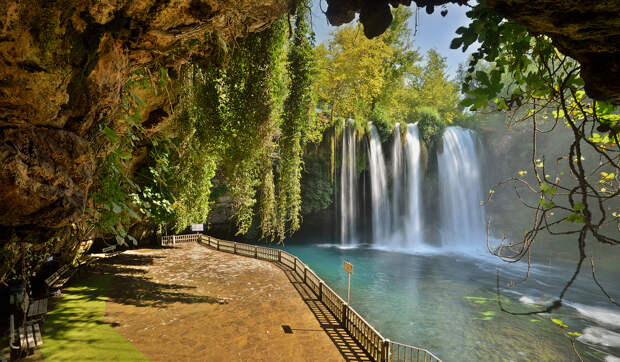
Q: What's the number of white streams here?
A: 5